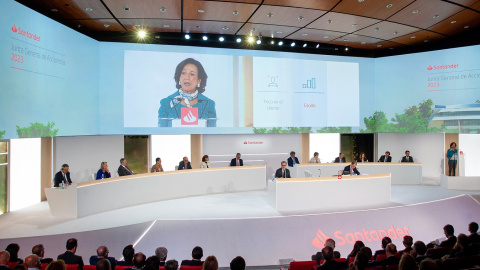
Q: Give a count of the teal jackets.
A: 2